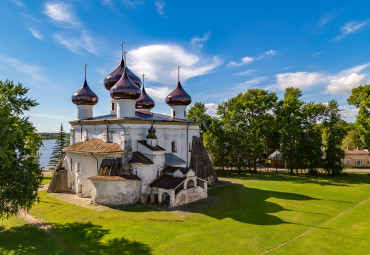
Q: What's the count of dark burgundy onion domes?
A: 5